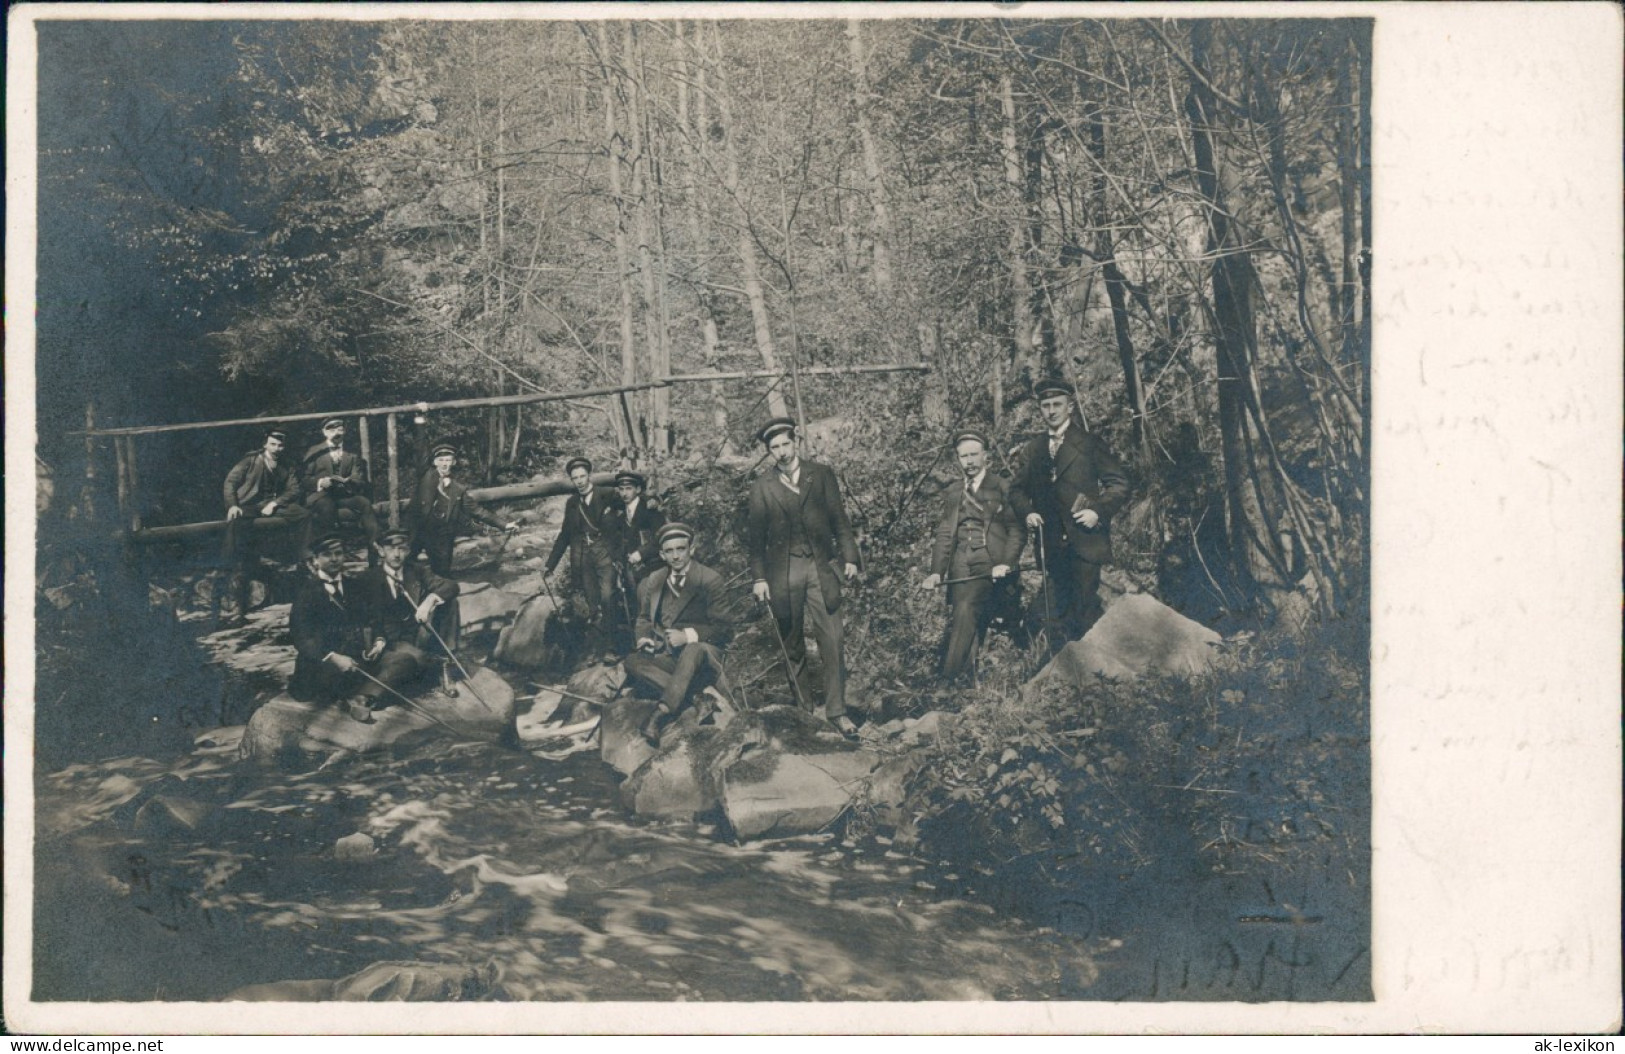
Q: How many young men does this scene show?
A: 11